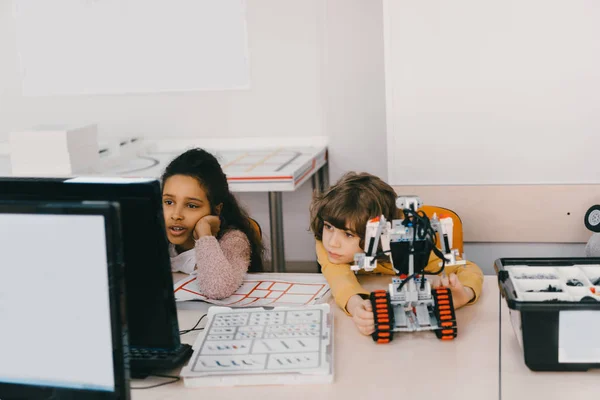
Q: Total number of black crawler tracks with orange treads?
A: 2